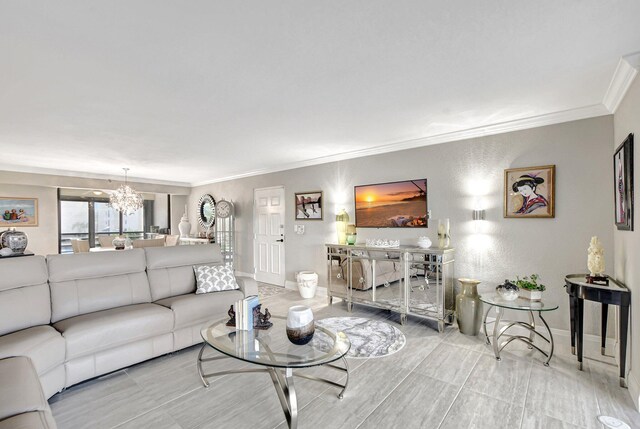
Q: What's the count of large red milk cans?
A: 0